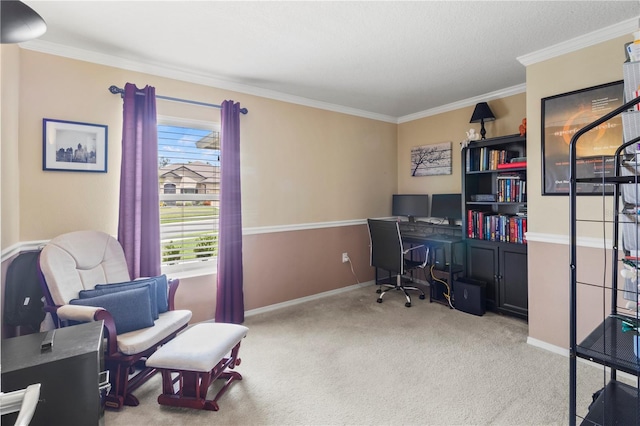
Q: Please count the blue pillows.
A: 3